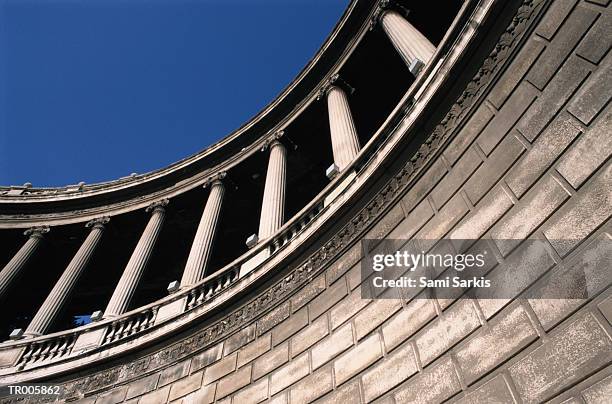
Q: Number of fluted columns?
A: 7